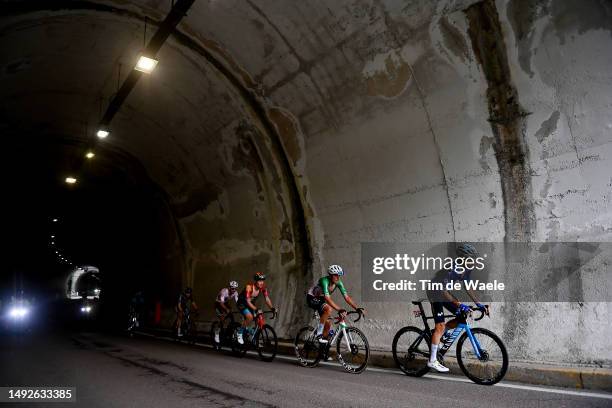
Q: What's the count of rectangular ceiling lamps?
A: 4